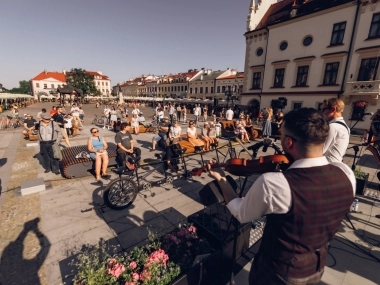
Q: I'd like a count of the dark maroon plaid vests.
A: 1